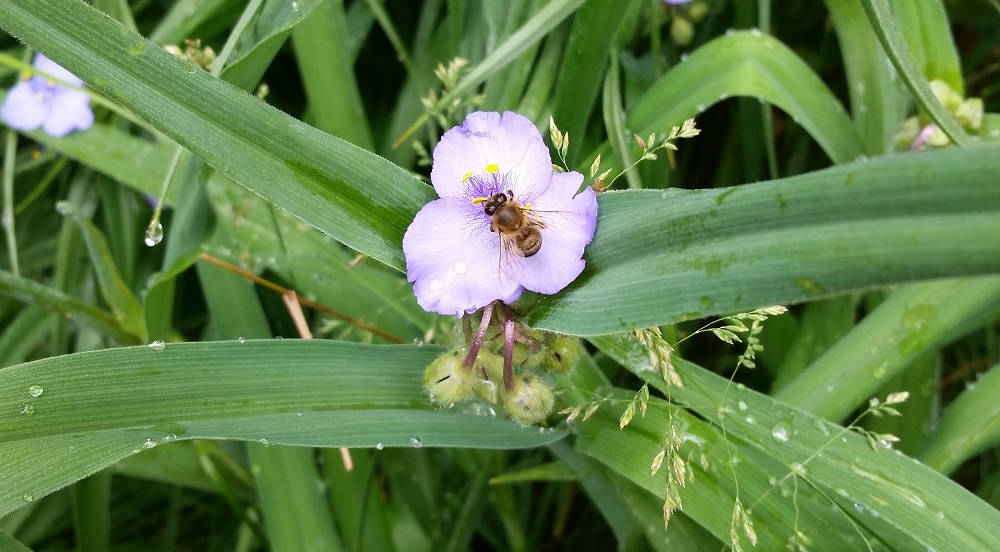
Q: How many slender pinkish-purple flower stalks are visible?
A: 2